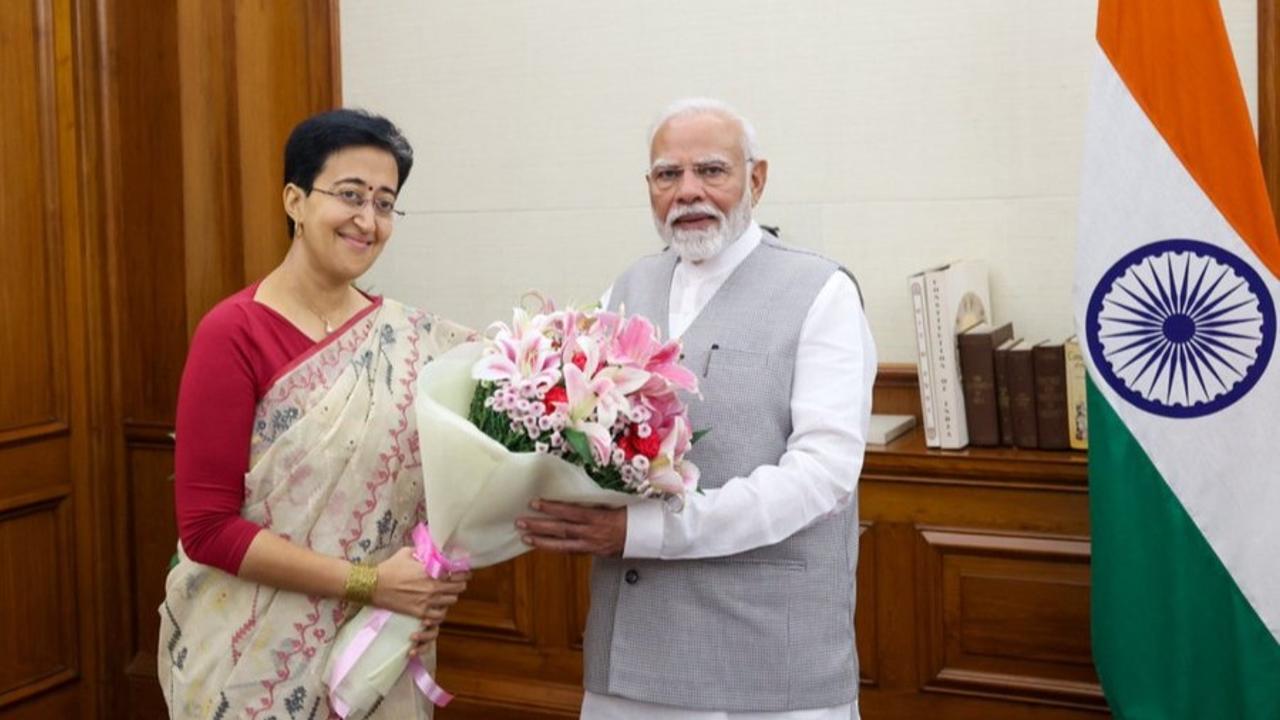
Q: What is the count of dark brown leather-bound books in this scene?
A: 4